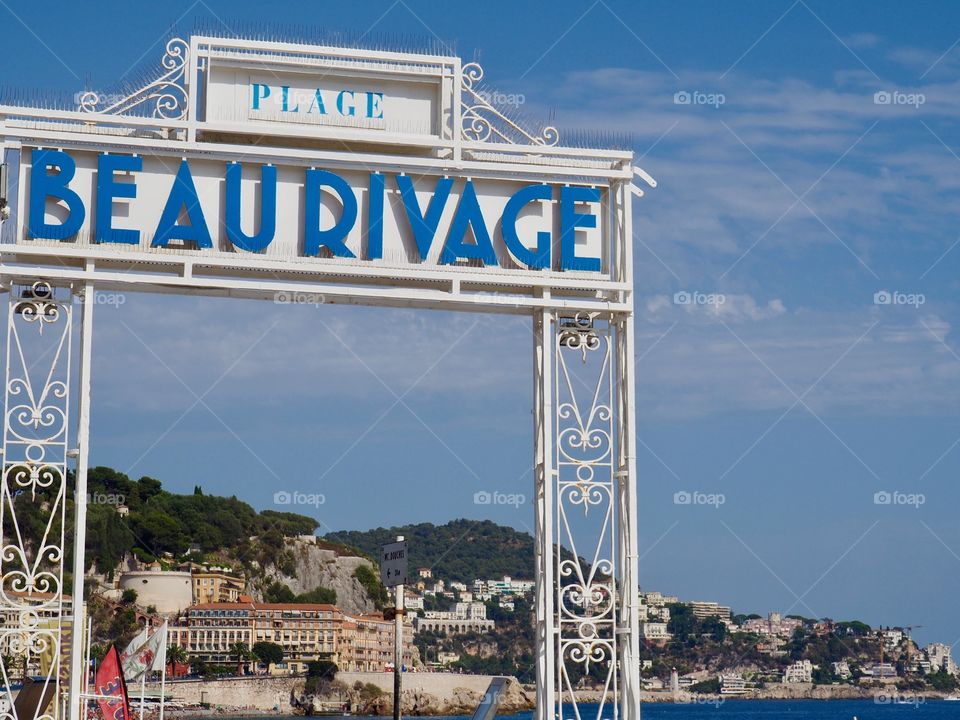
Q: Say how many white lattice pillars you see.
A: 2